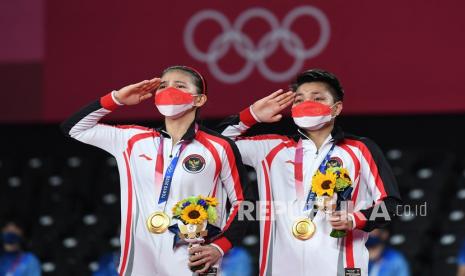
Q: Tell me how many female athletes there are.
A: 2